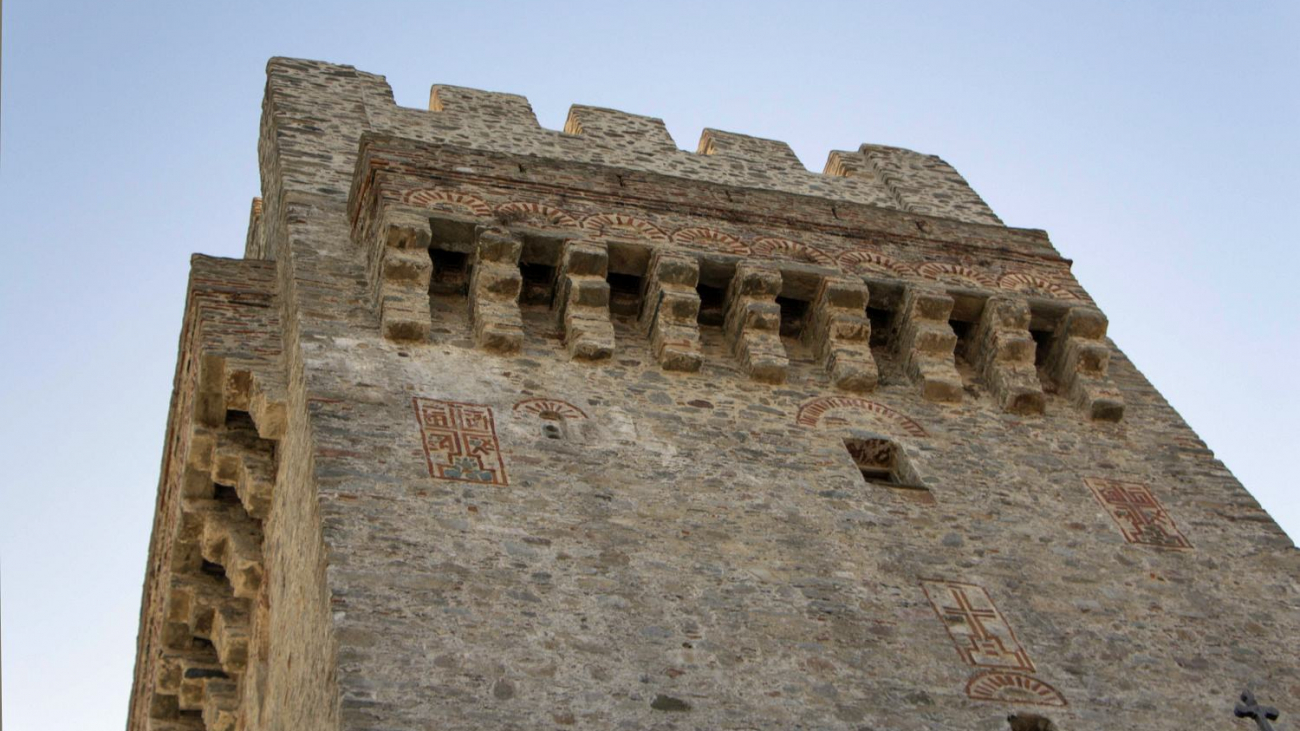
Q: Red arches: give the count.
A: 11